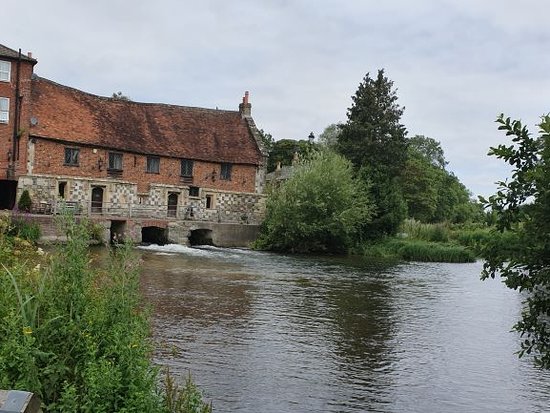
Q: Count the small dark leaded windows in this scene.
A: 5